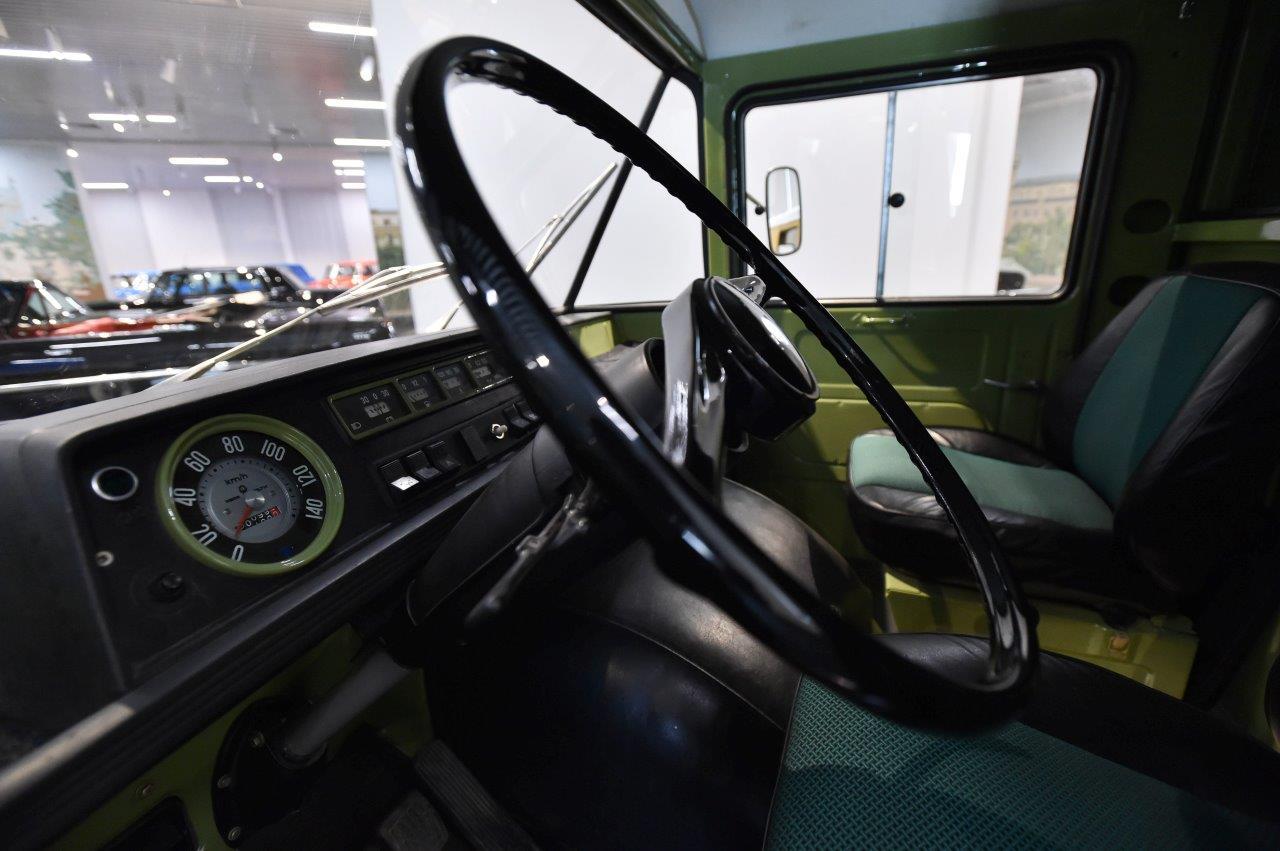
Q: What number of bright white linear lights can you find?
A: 12